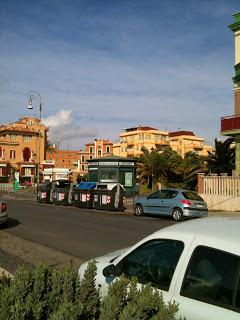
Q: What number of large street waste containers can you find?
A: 4